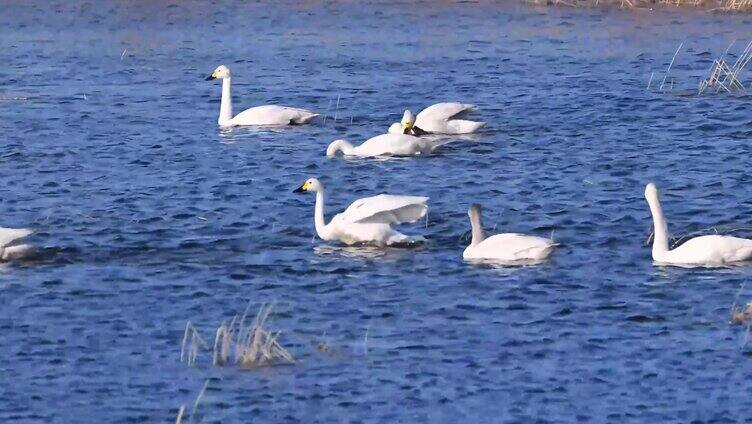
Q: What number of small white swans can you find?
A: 7